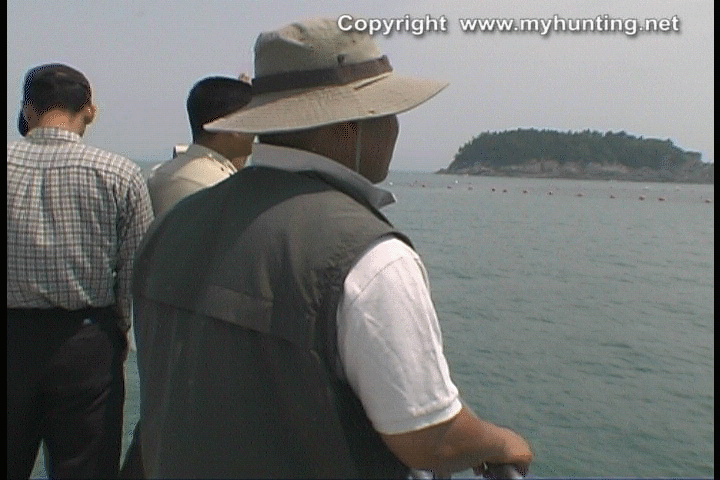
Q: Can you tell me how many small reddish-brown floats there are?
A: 12